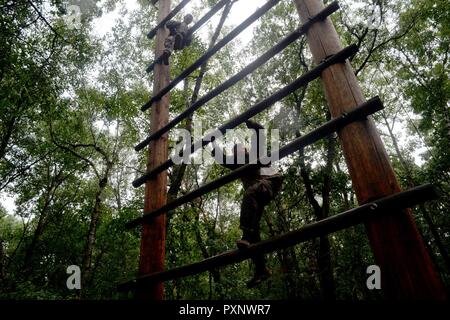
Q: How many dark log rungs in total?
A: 7